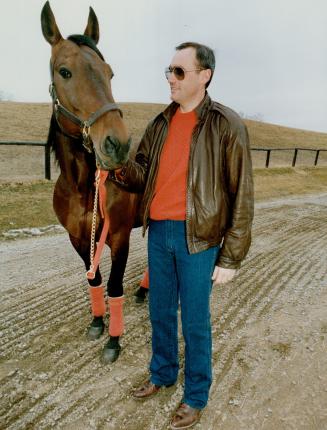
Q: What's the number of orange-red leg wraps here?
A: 3